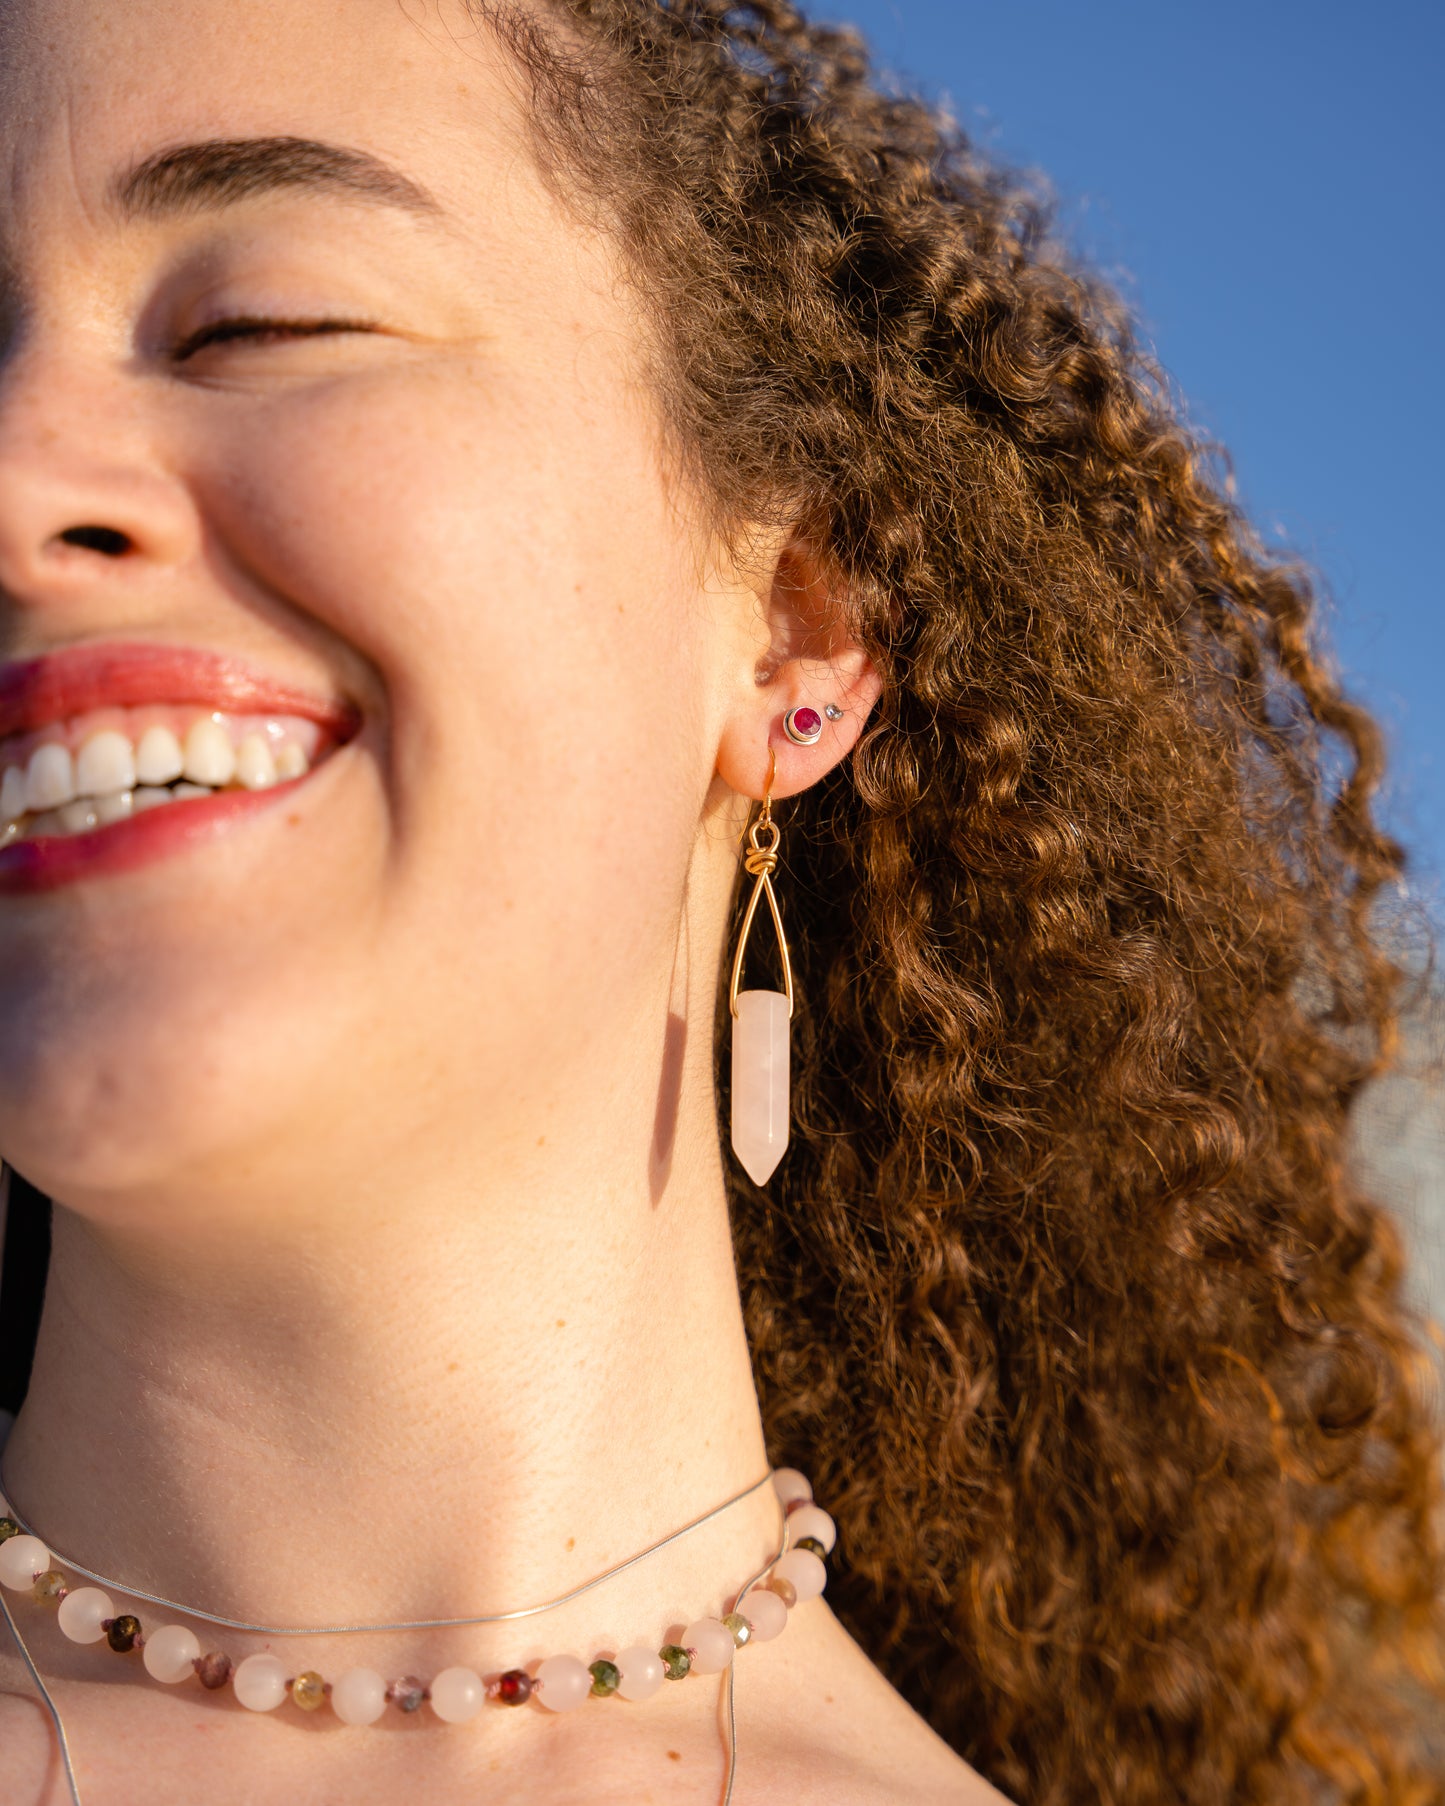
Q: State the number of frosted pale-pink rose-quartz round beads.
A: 13